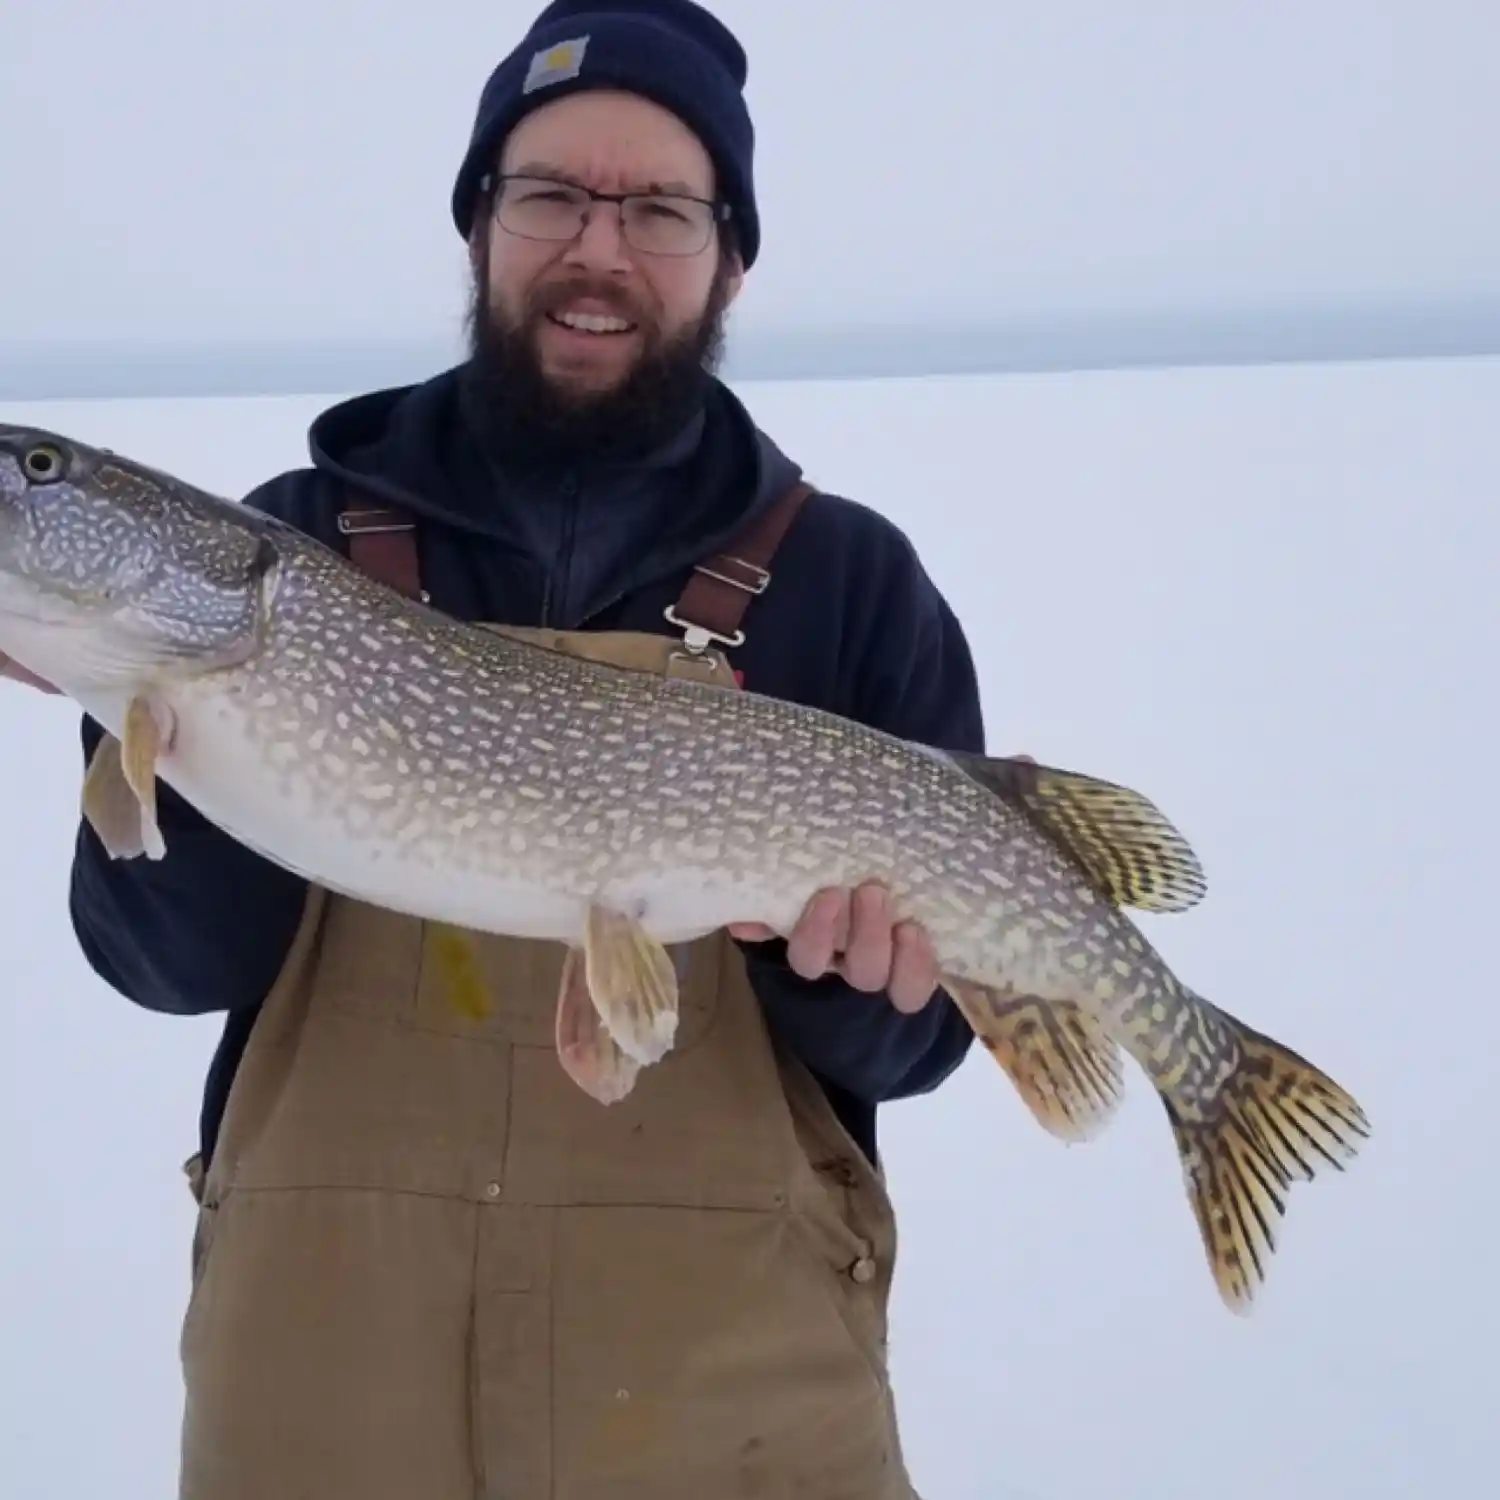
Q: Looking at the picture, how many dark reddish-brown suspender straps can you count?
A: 2